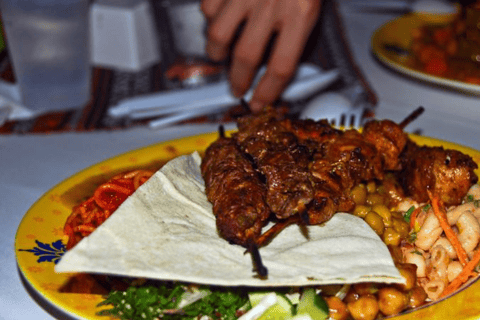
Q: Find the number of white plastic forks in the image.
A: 1